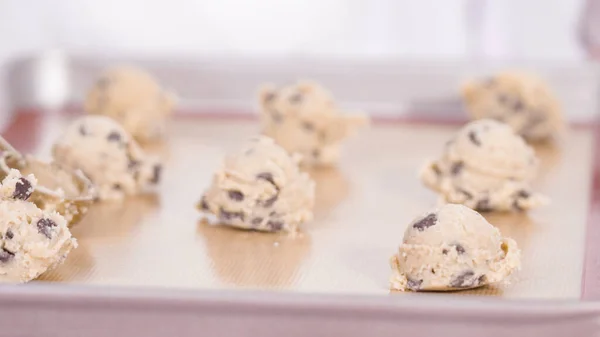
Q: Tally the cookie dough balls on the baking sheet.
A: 8